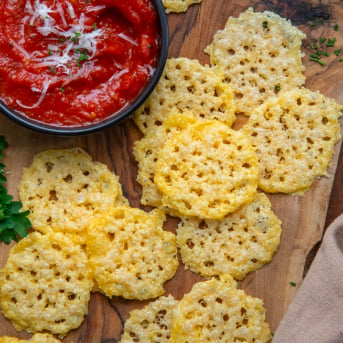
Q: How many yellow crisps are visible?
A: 13